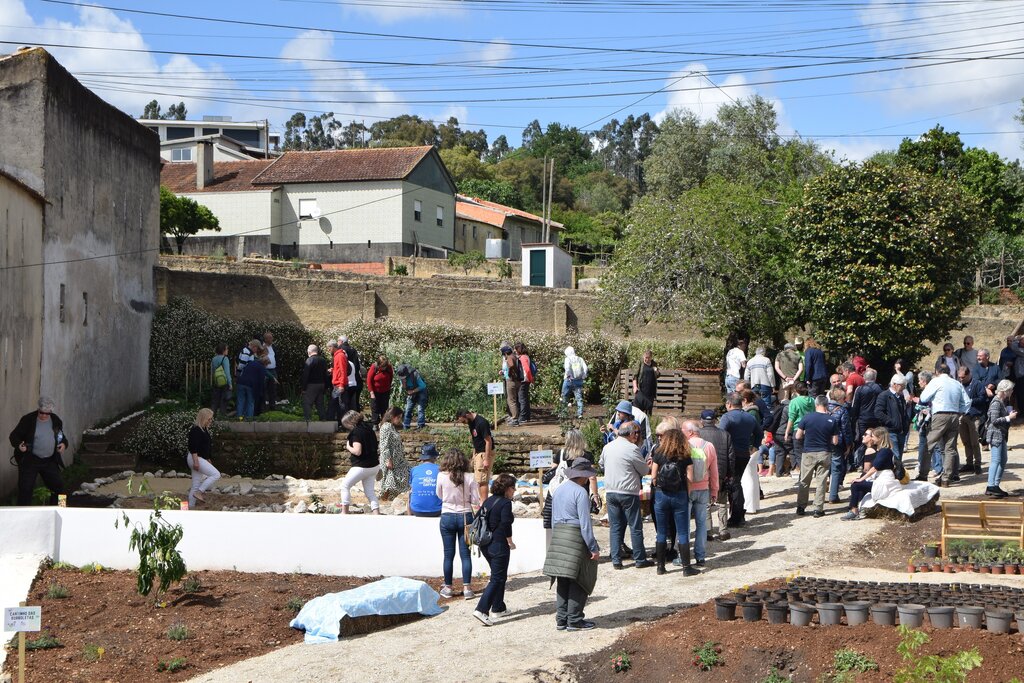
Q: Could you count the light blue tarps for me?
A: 1